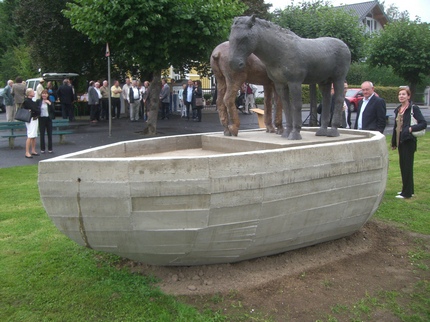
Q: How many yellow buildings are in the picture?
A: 1